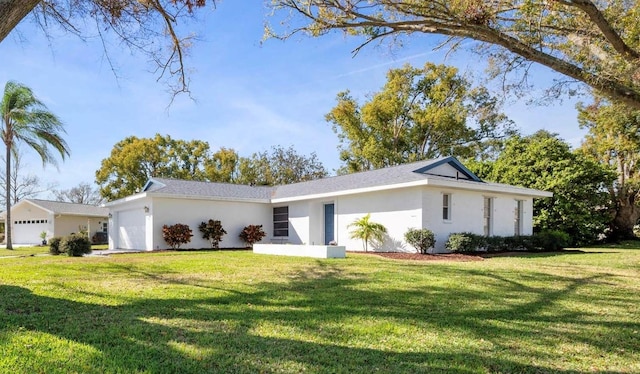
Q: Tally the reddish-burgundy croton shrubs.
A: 3